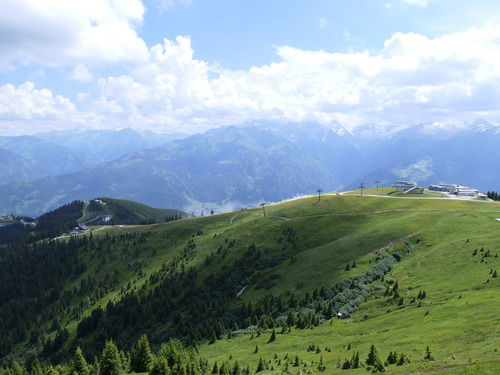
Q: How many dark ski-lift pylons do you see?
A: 4